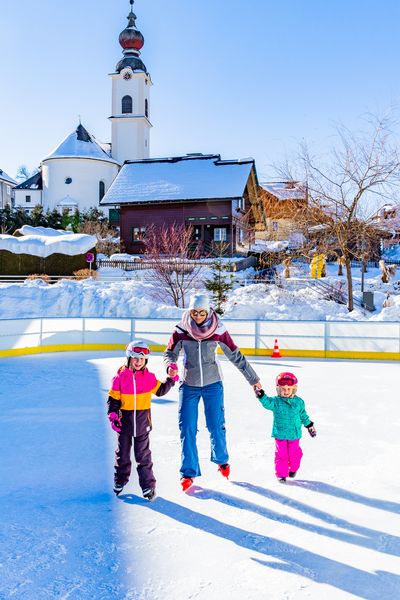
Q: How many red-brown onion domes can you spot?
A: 1